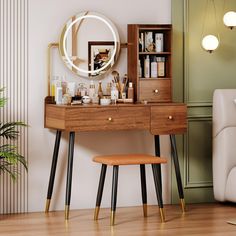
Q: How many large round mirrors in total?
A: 1